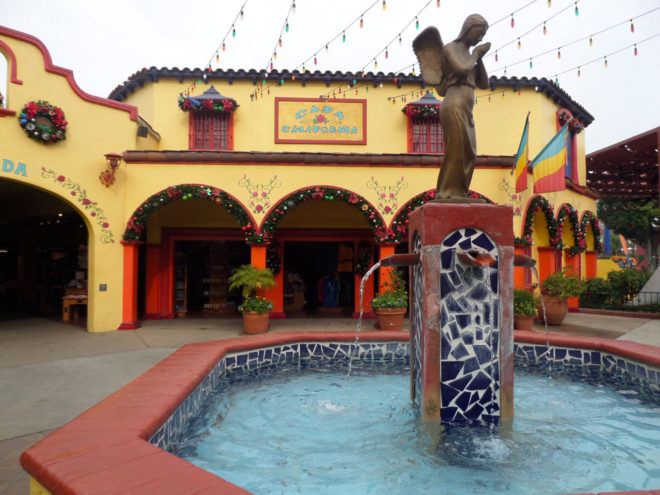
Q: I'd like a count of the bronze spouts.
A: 3